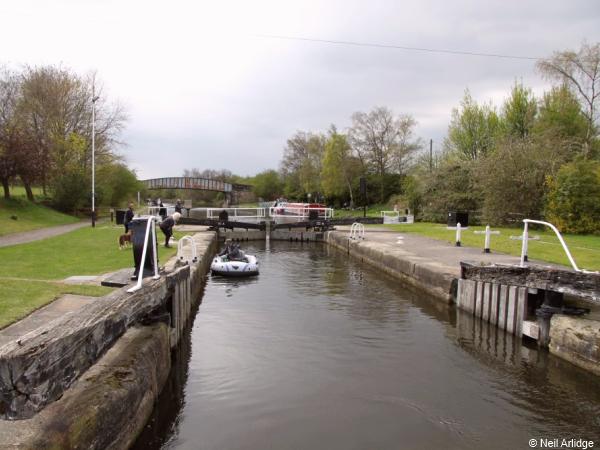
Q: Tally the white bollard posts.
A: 3